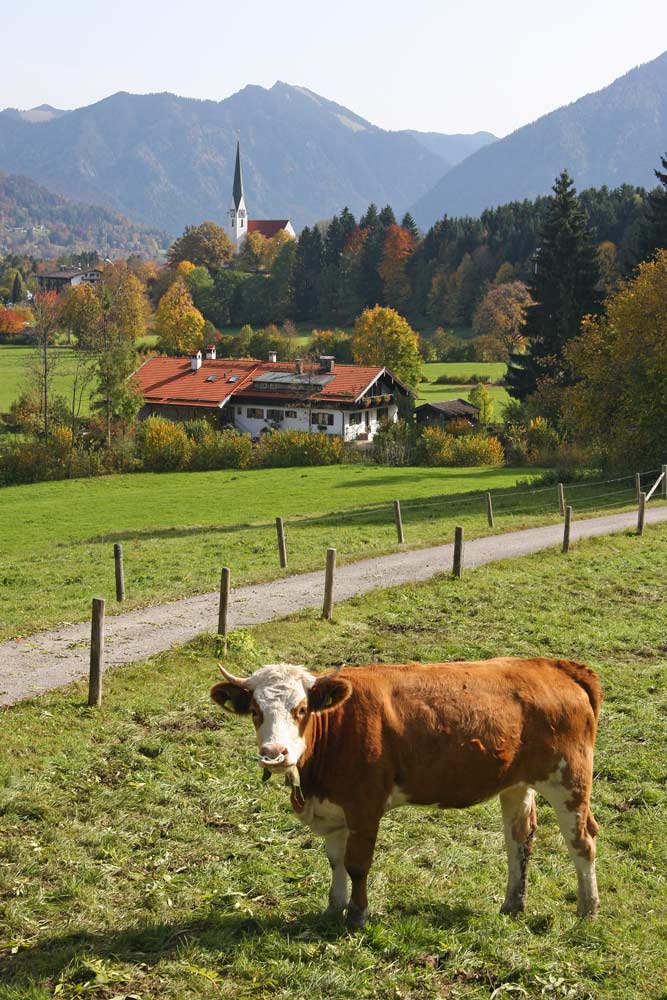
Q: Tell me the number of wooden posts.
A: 13